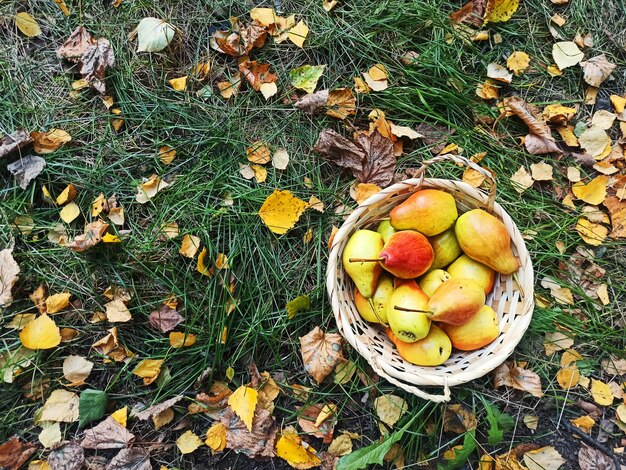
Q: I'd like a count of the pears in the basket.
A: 13